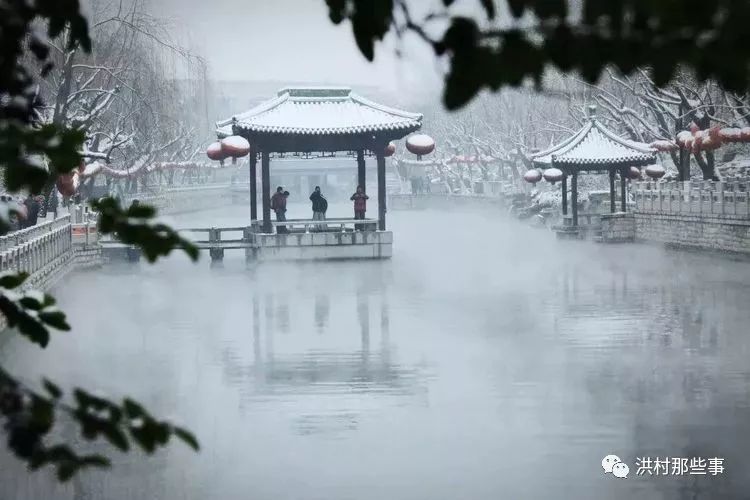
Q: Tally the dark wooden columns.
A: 8